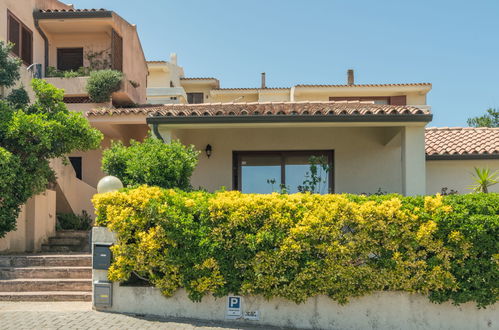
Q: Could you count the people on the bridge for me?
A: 0